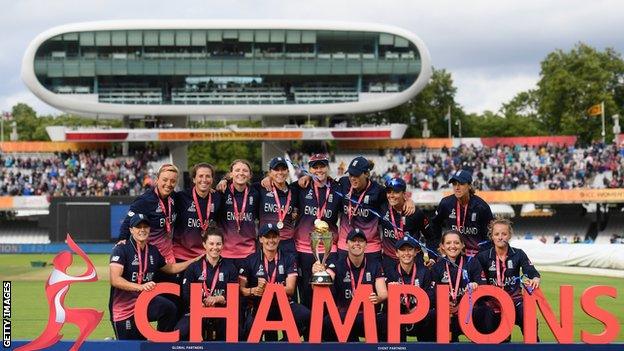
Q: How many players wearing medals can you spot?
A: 15